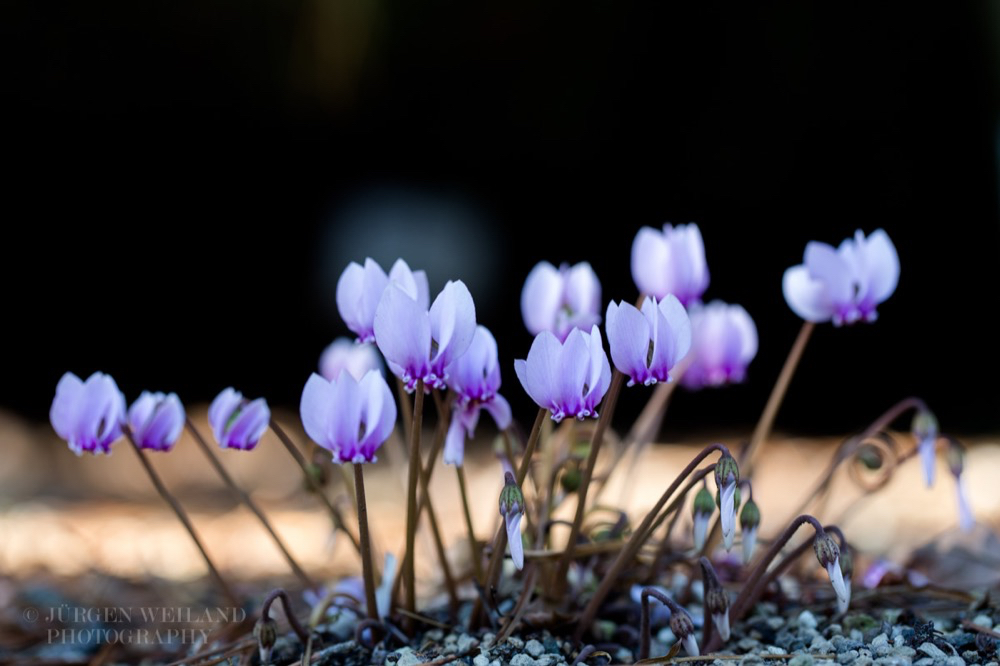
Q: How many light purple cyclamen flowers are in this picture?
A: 14